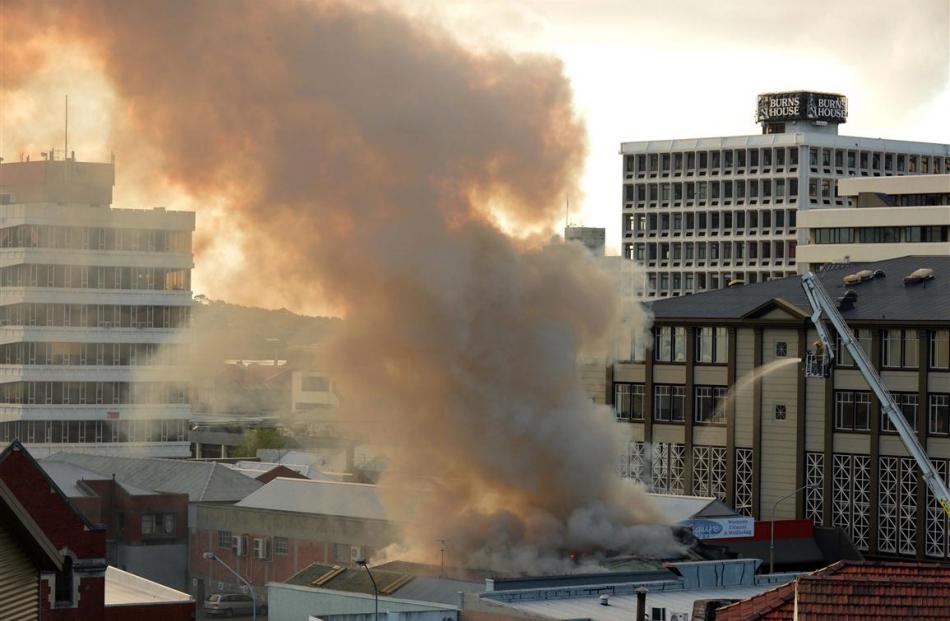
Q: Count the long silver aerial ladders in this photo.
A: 1